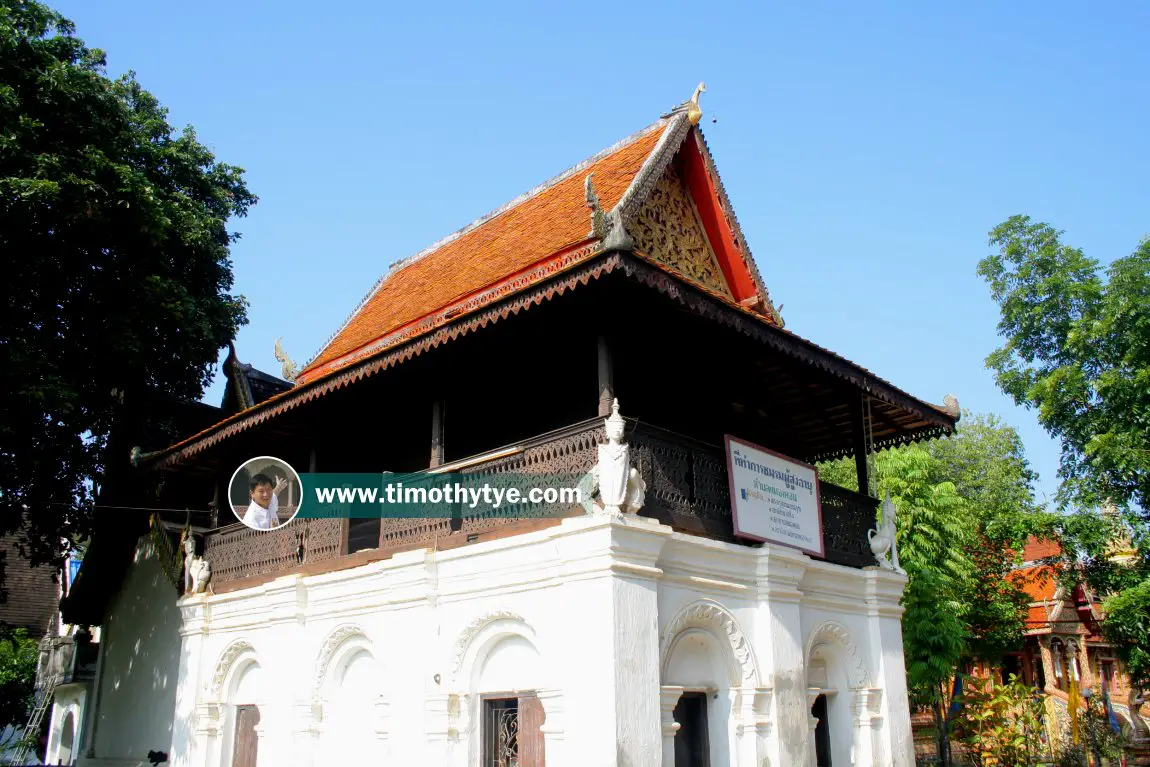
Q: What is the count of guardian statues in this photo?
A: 3